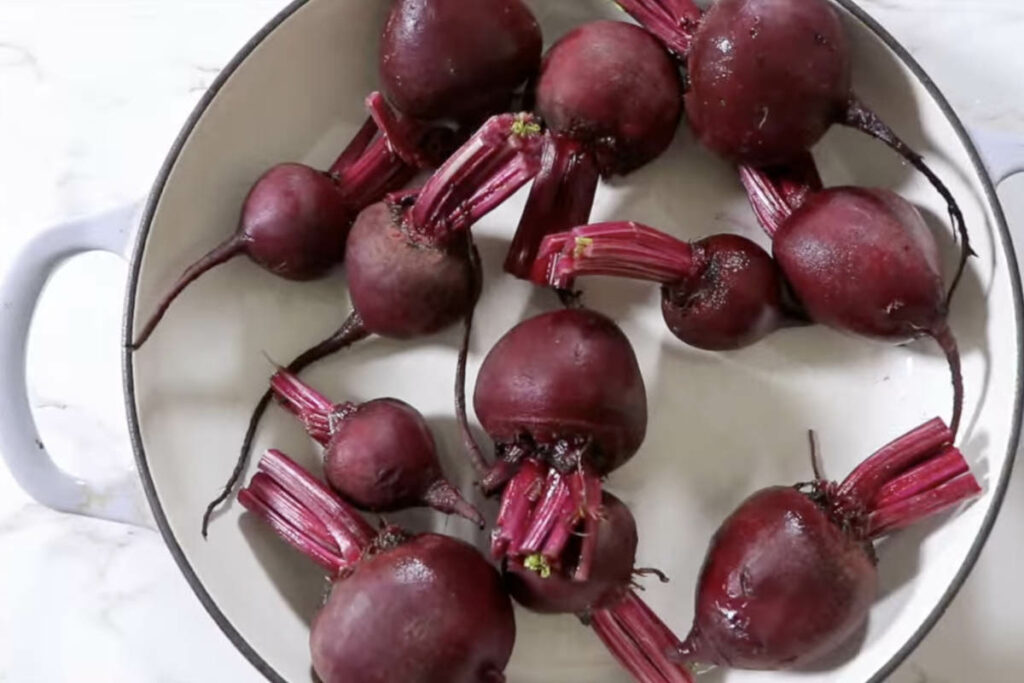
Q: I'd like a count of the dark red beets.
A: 12